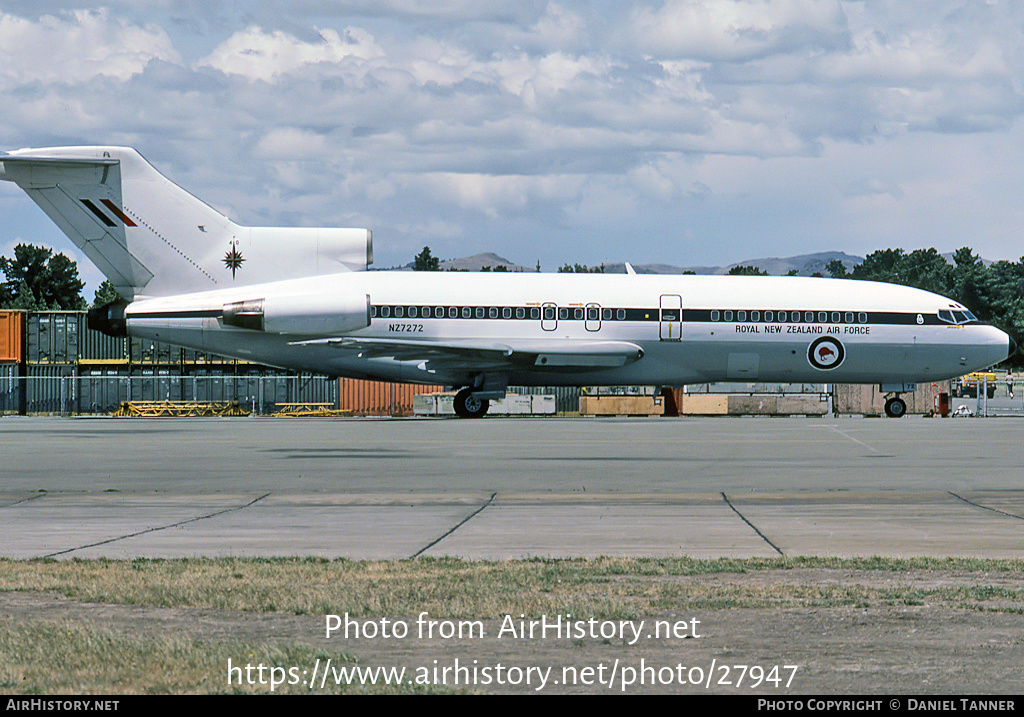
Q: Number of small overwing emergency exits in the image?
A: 2